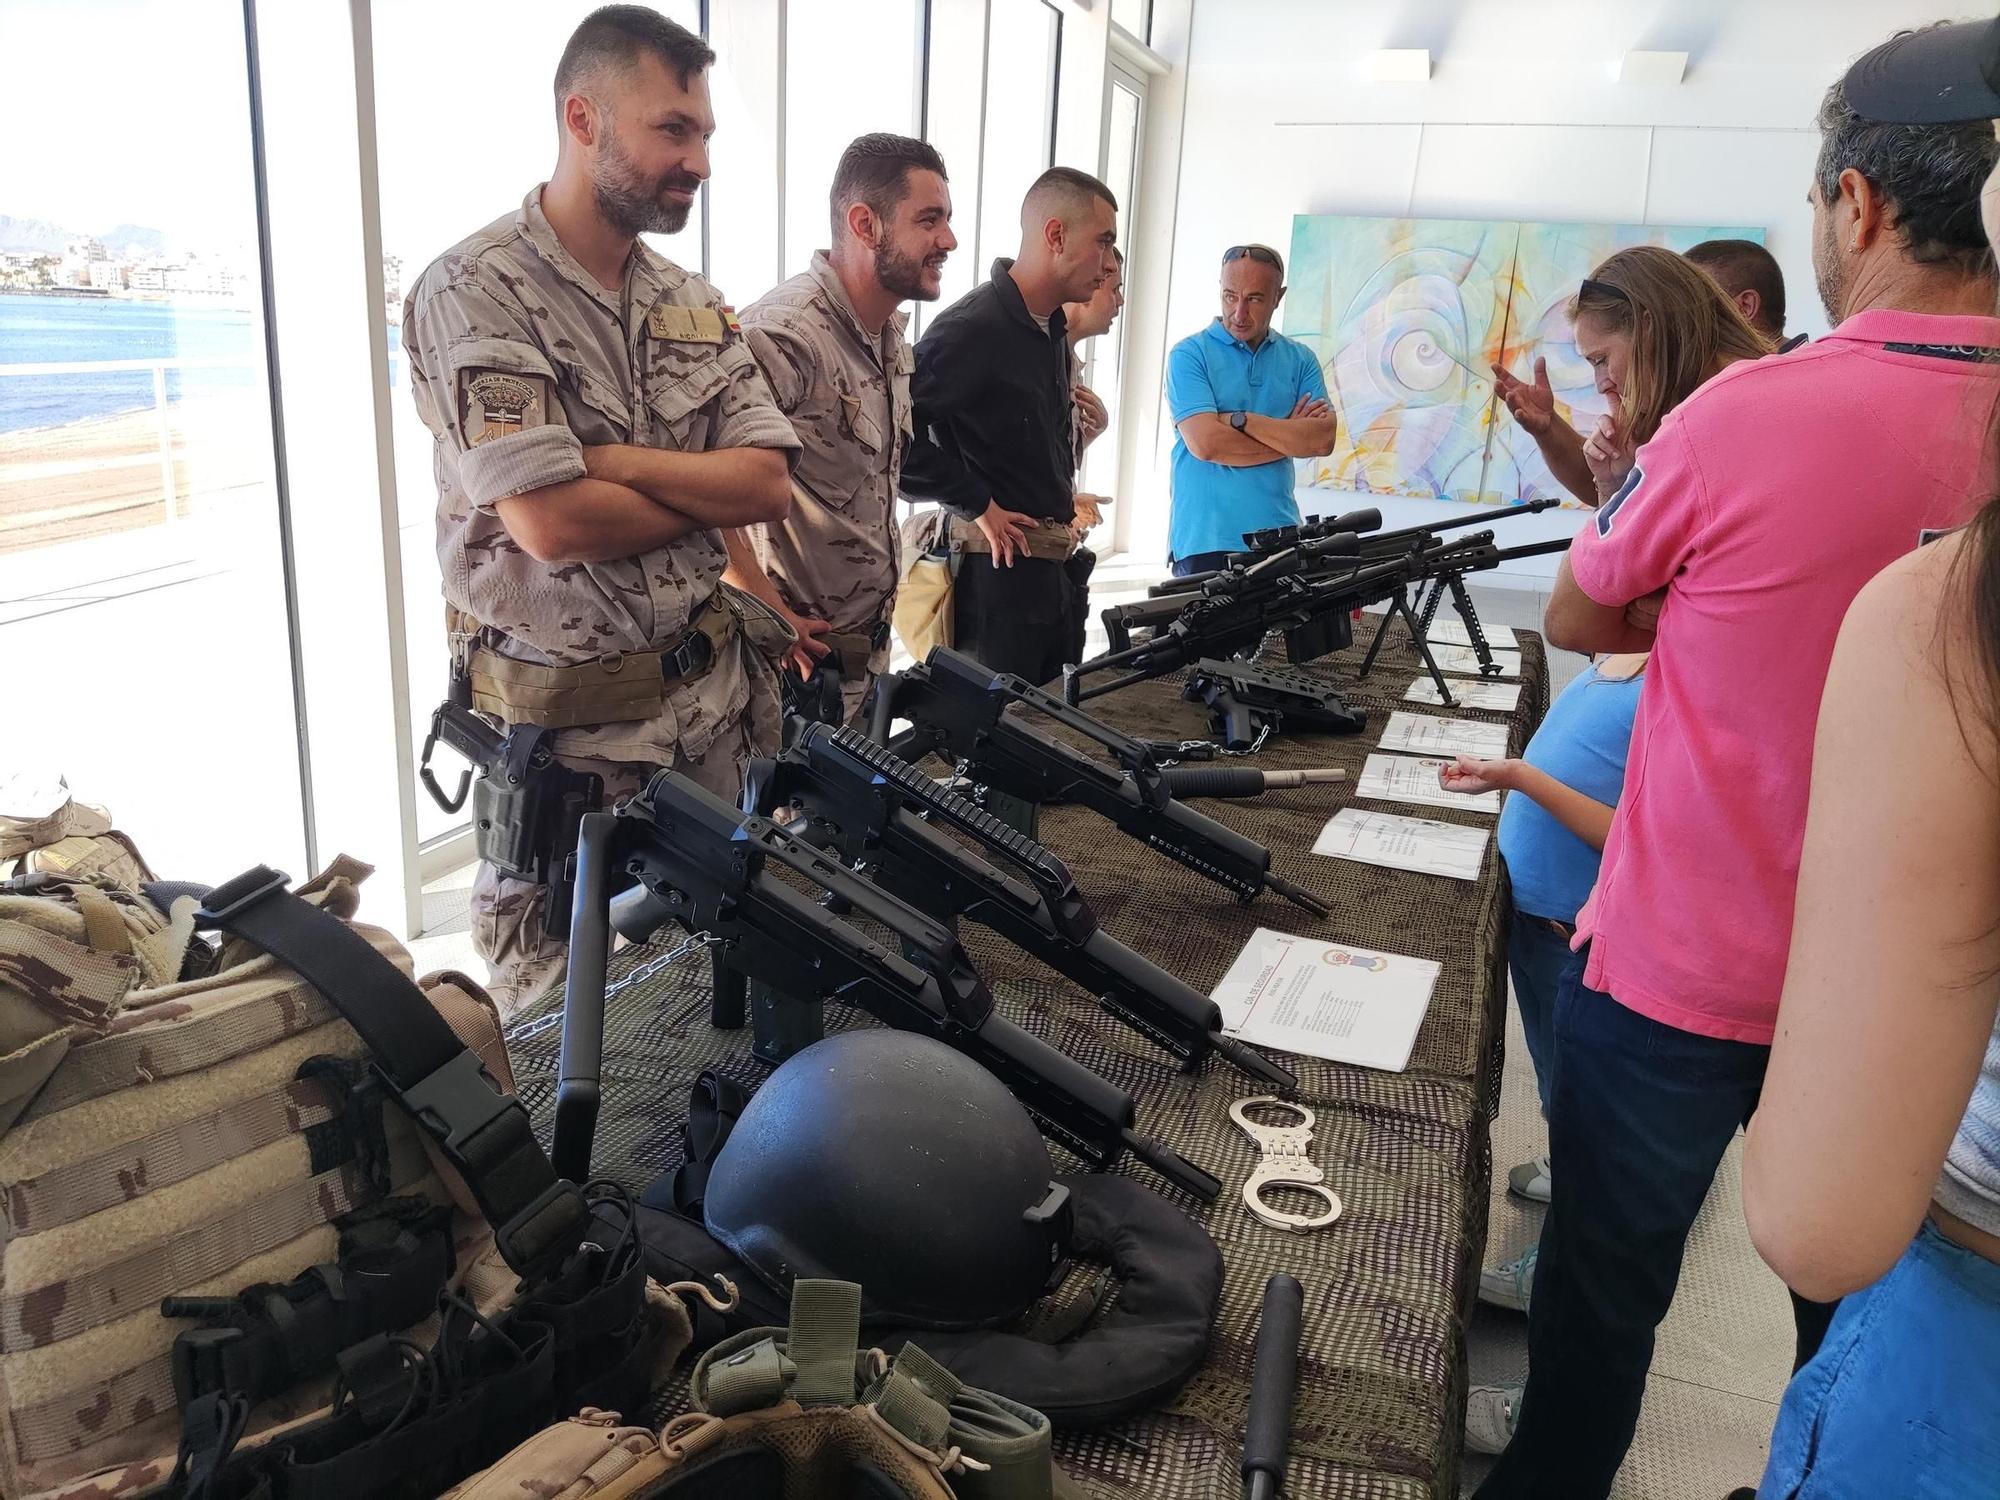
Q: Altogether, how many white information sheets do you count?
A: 7